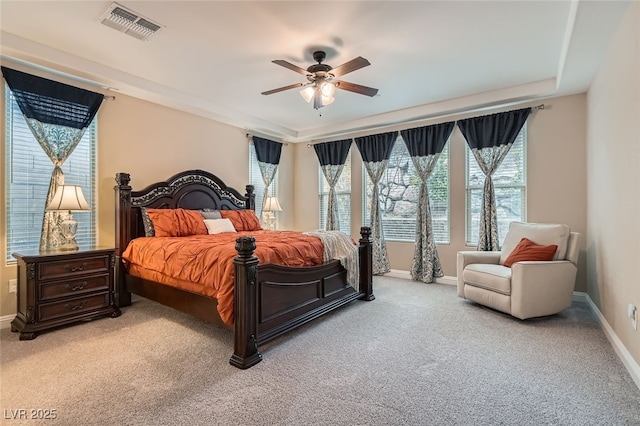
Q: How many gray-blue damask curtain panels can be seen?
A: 6